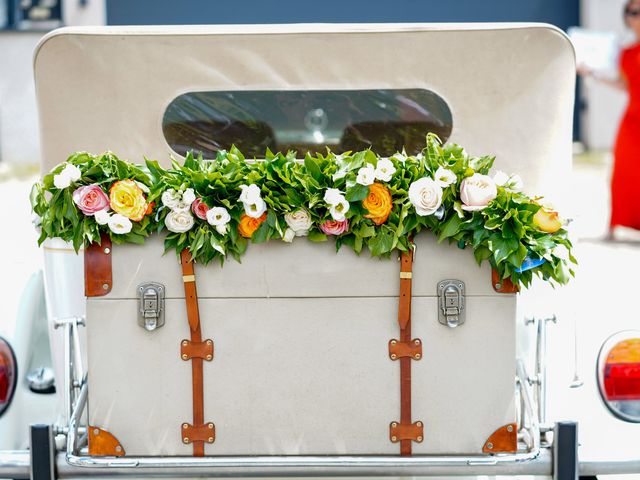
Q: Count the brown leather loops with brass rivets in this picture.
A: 4